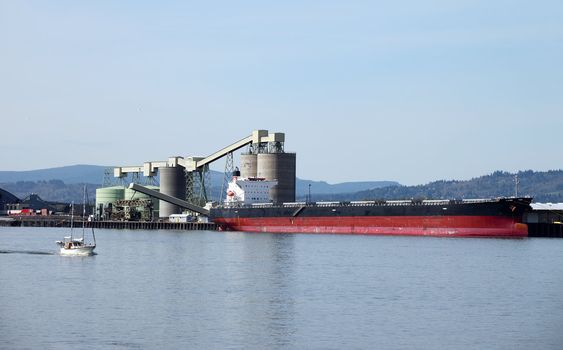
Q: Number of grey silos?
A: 3